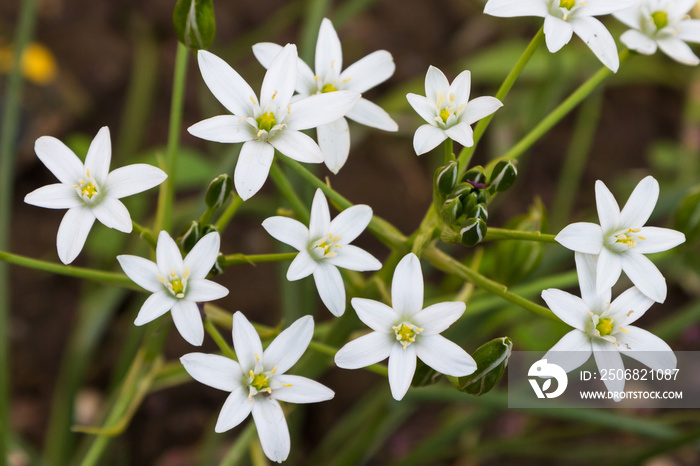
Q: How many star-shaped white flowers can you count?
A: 12